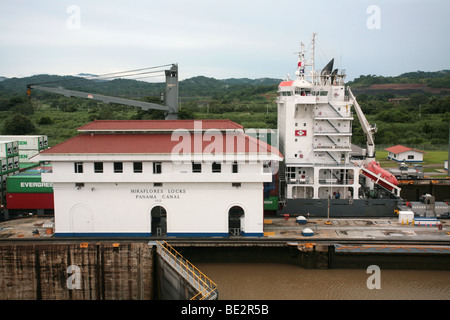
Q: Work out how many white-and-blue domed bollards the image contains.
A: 2